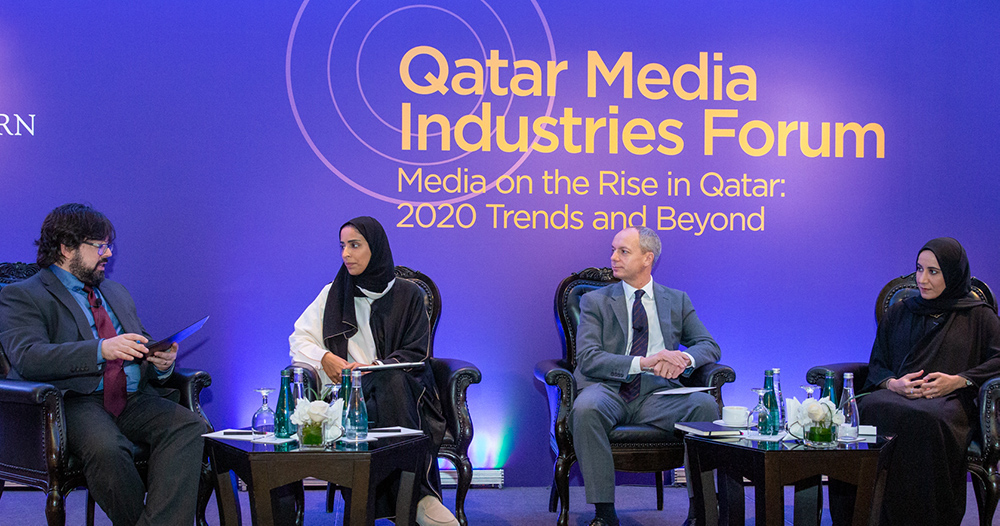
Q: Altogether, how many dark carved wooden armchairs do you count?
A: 4